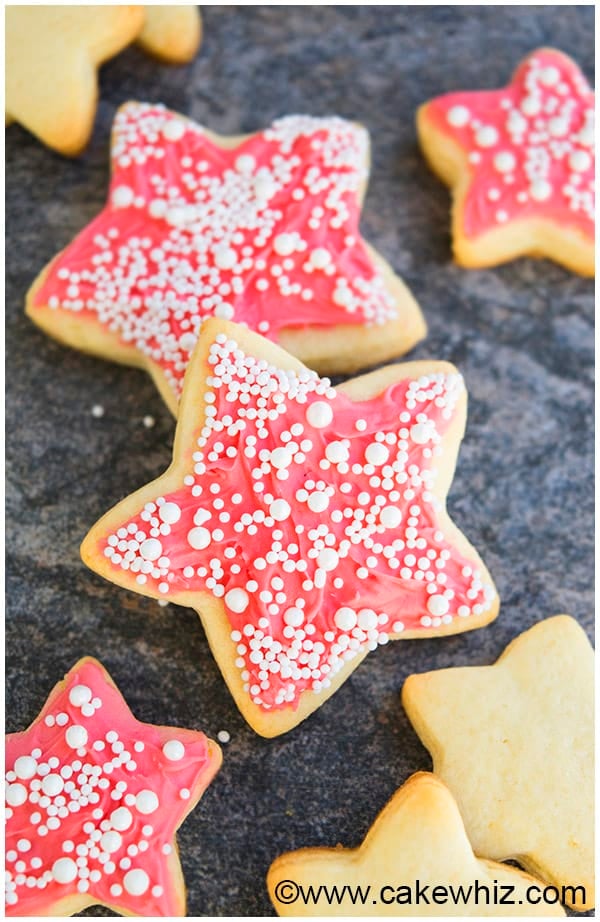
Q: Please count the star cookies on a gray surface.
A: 8